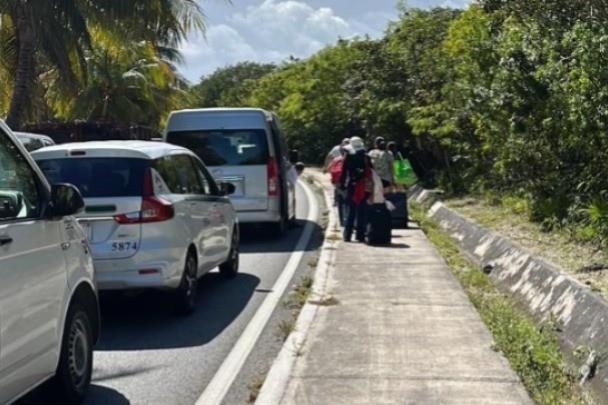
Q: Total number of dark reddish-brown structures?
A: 1